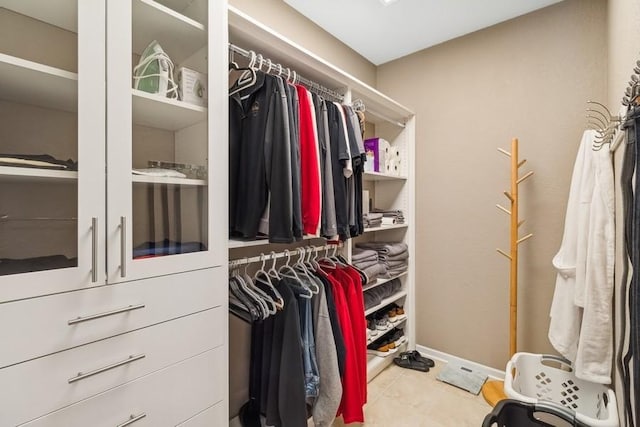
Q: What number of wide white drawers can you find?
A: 3